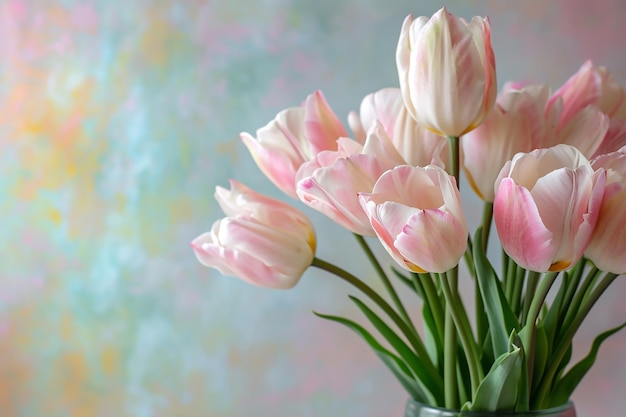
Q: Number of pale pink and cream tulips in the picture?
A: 10